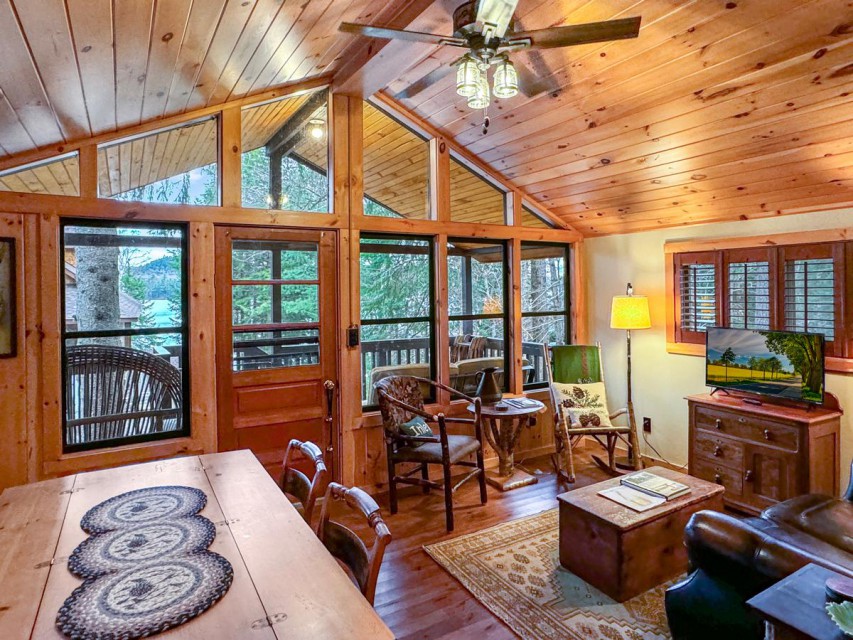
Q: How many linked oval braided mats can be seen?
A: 3